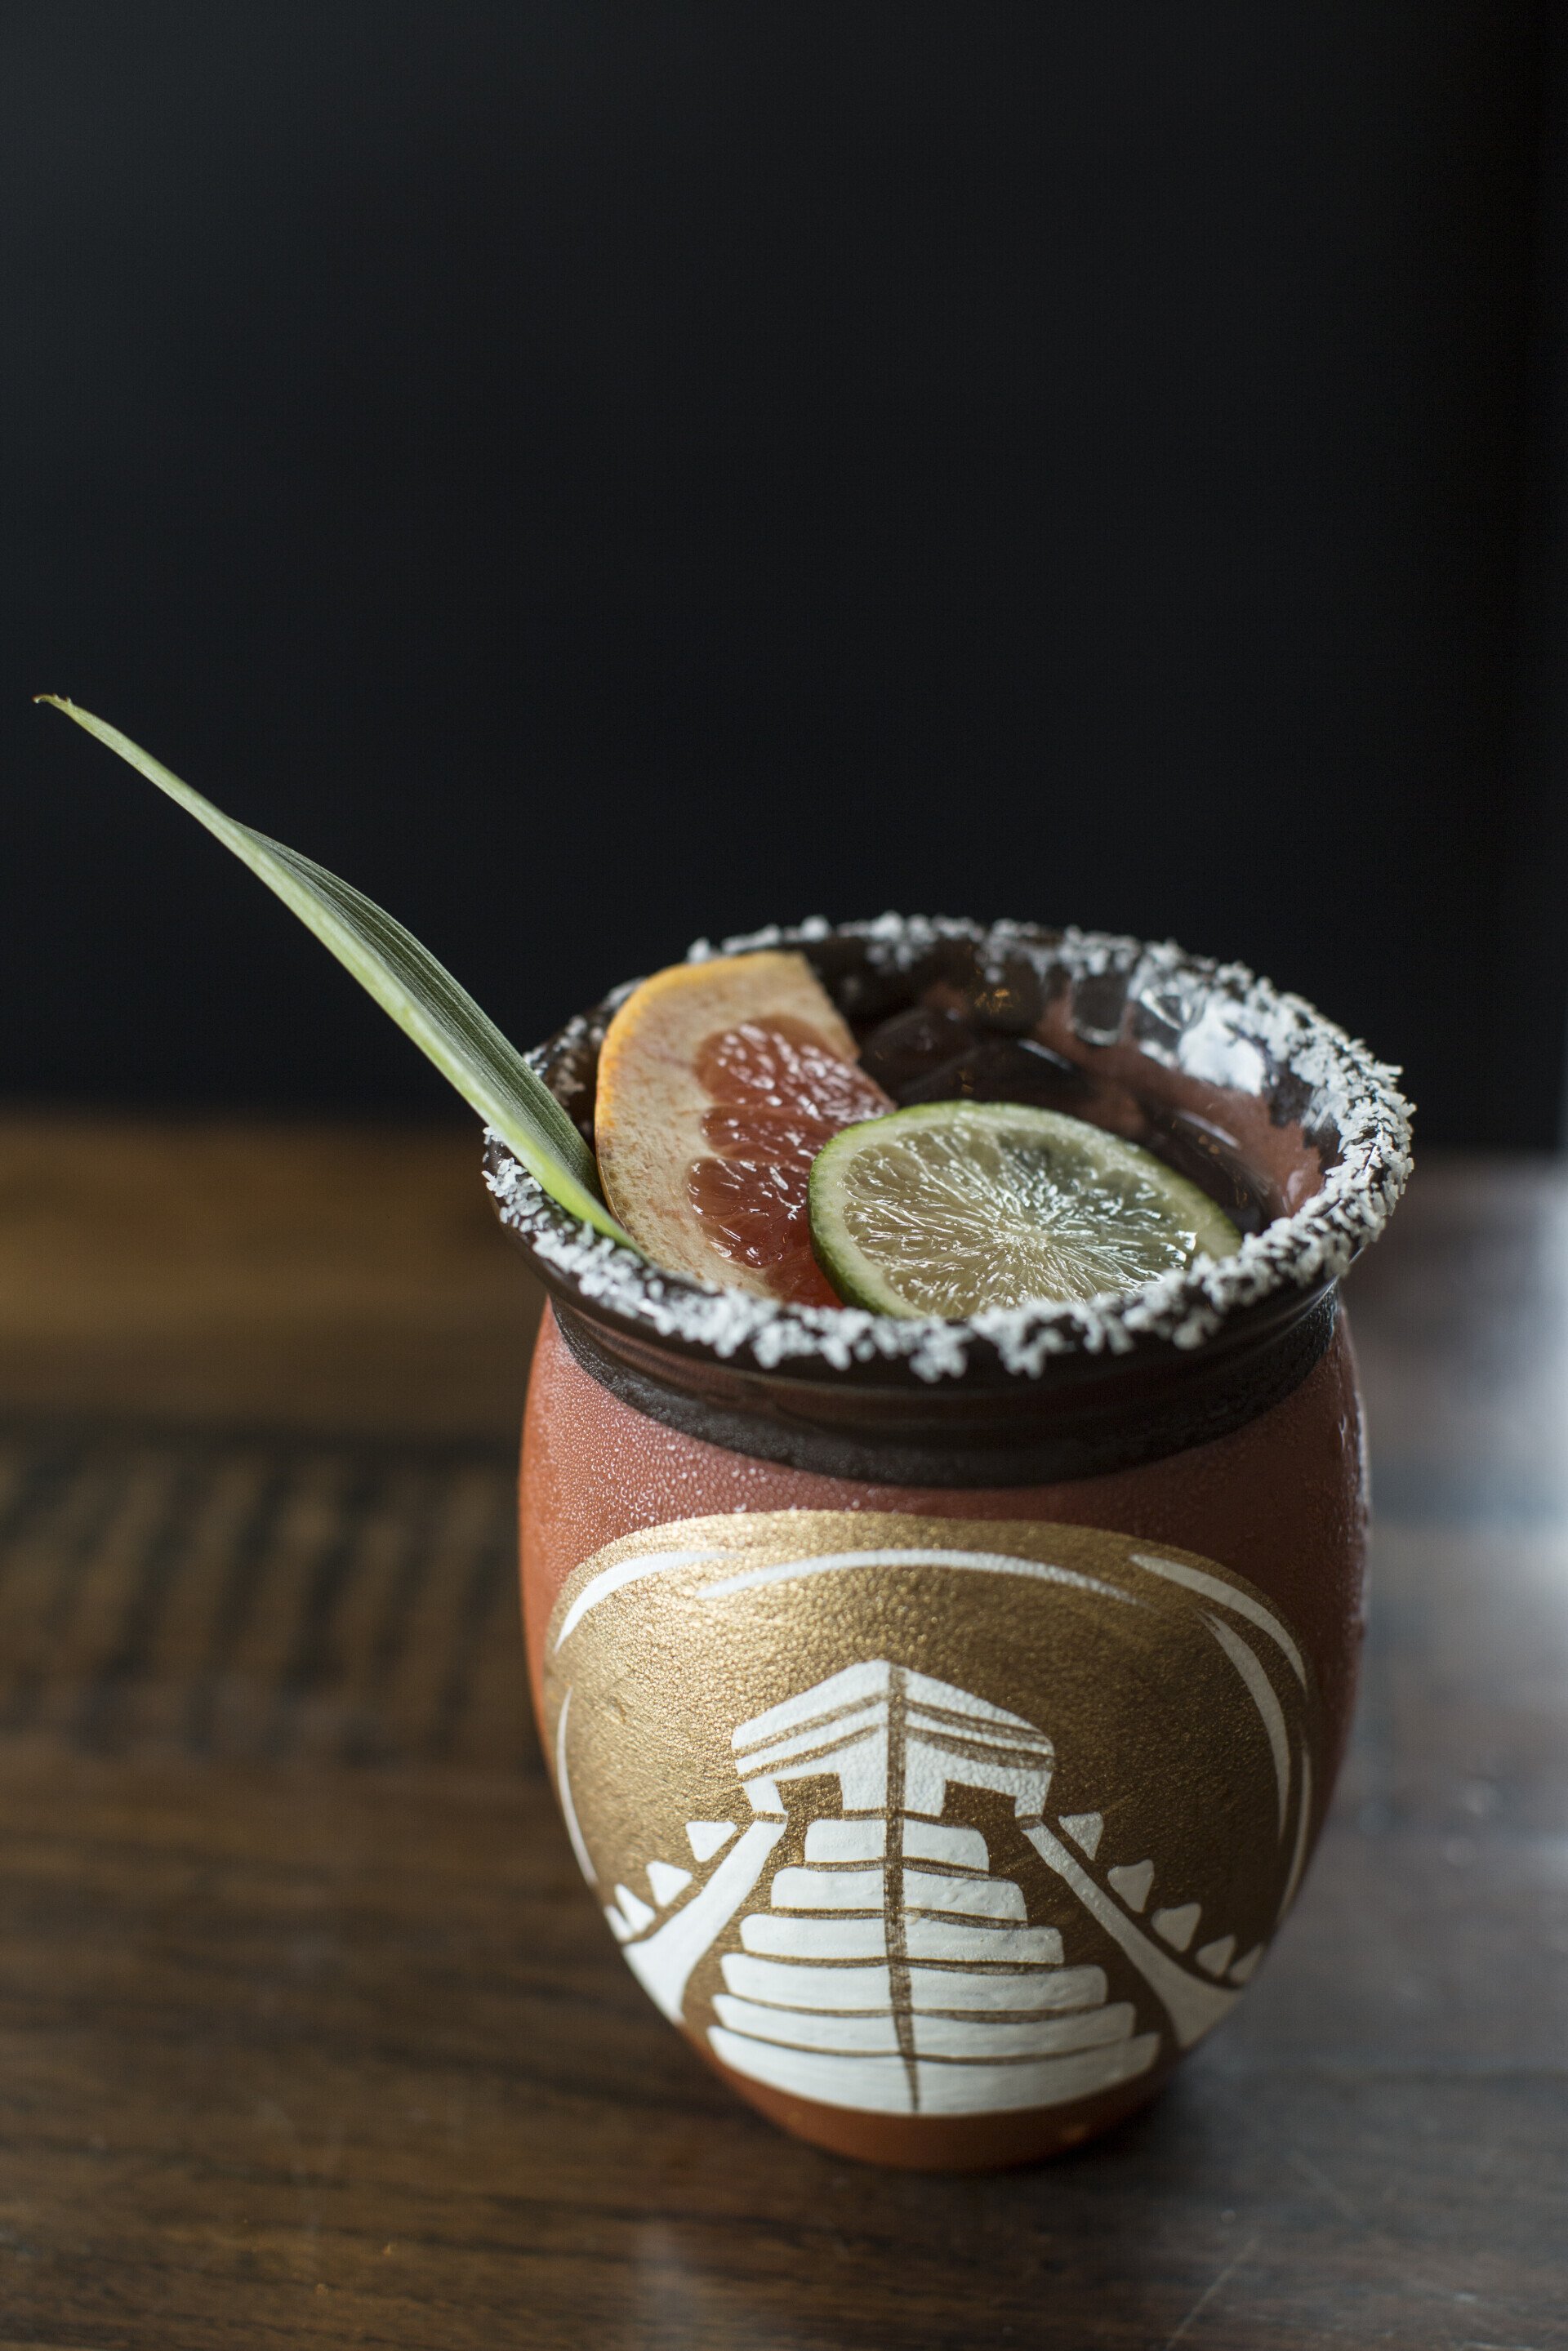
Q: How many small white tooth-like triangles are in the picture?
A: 9